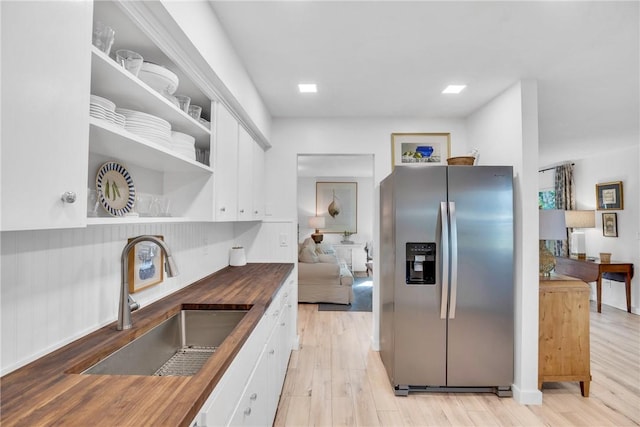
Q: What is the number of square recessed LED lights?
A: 2